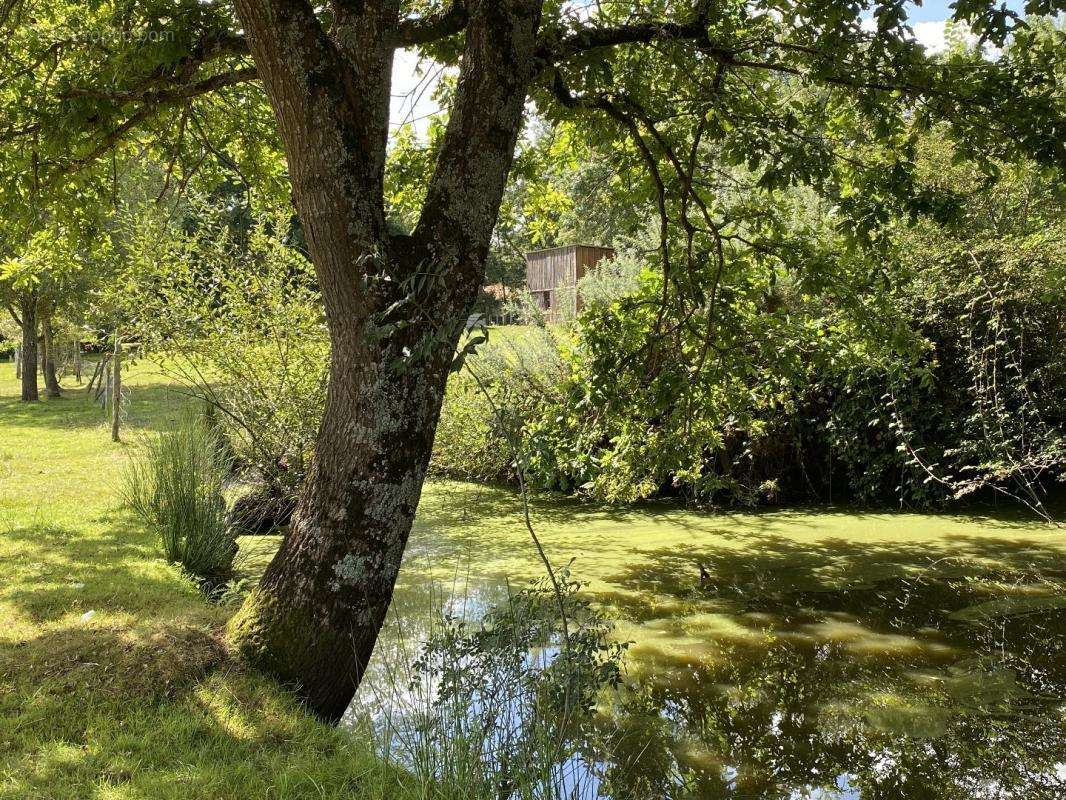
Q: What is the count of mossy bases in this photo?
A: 1